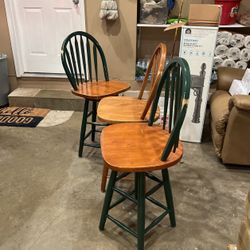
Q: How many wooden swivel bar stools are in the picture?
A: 3